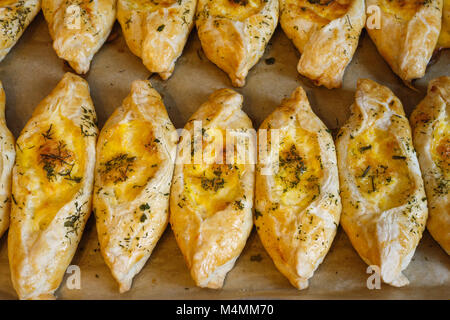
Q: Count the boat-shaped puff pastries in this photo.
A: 14